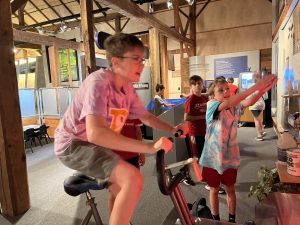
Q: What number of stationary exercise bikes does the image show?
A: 1